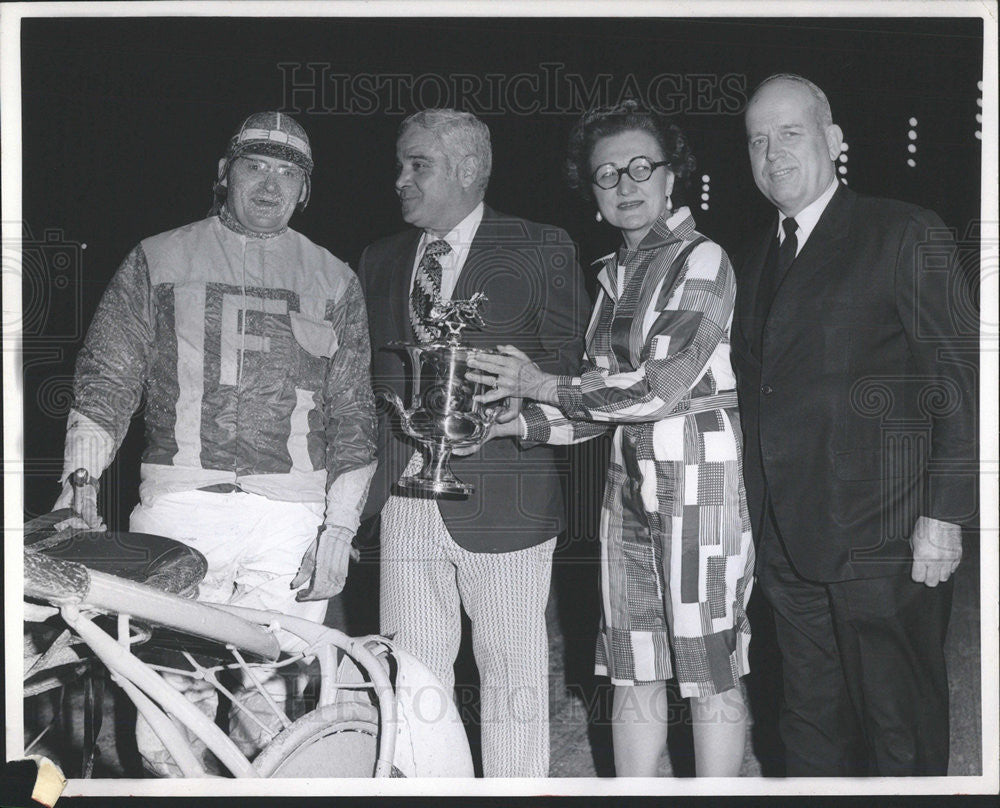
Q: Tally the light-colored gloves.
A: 2